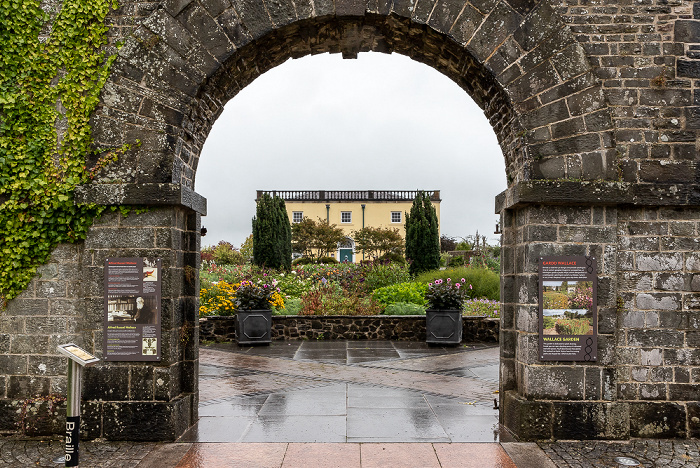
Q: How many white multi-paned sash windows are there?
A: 3